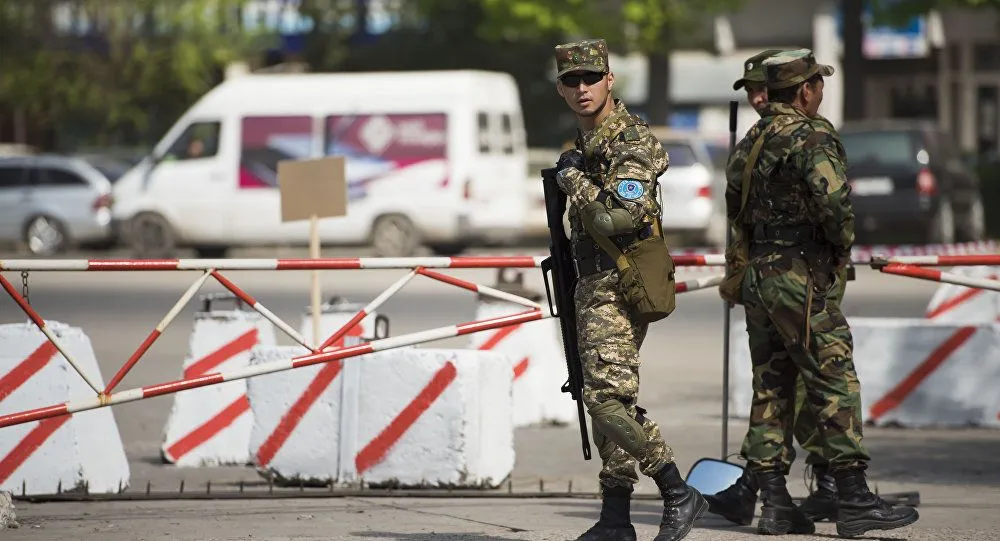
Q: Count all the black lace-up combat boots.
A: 6